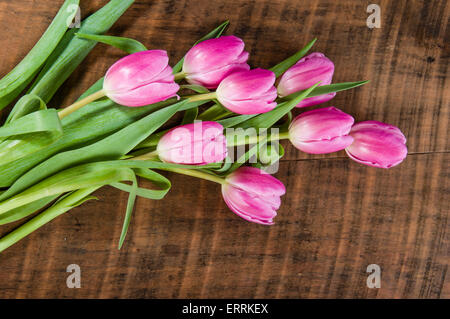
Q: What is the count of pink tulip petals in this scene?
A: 8